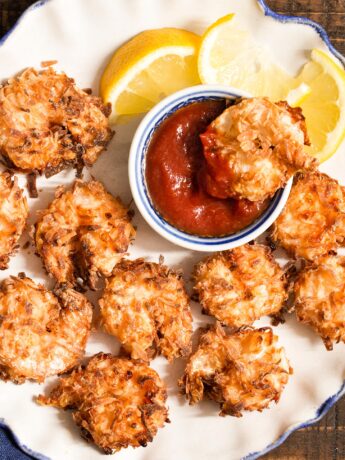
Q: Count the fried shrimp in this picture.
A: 11